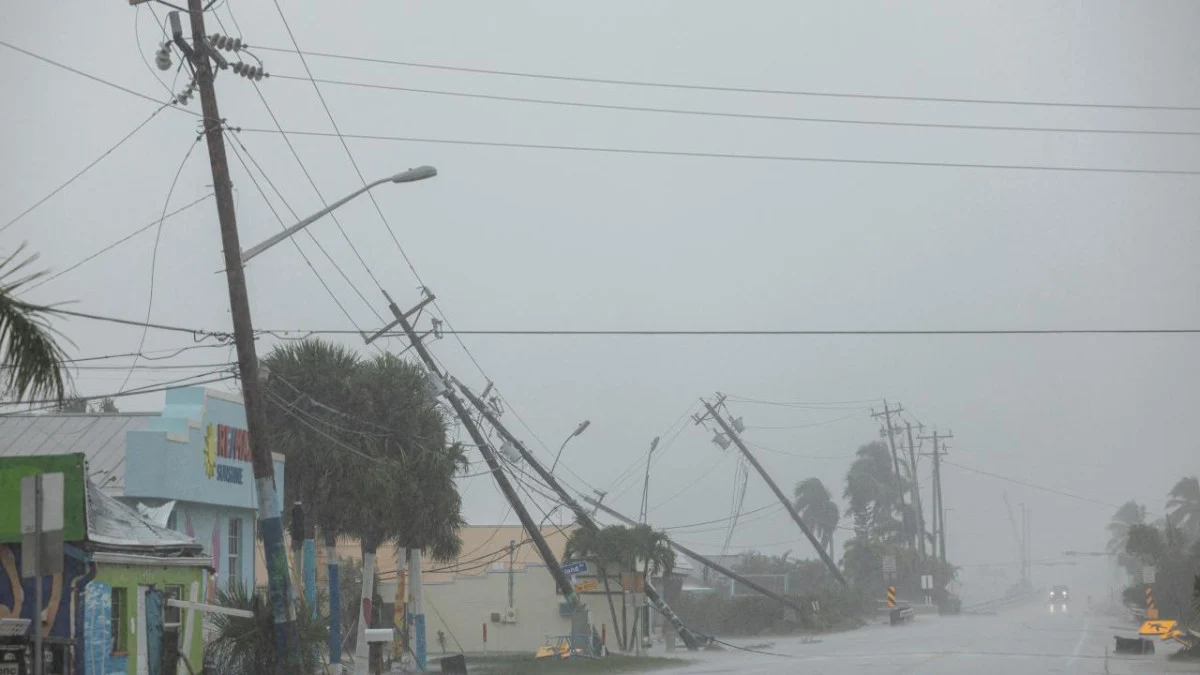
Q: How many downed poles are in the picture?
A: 4